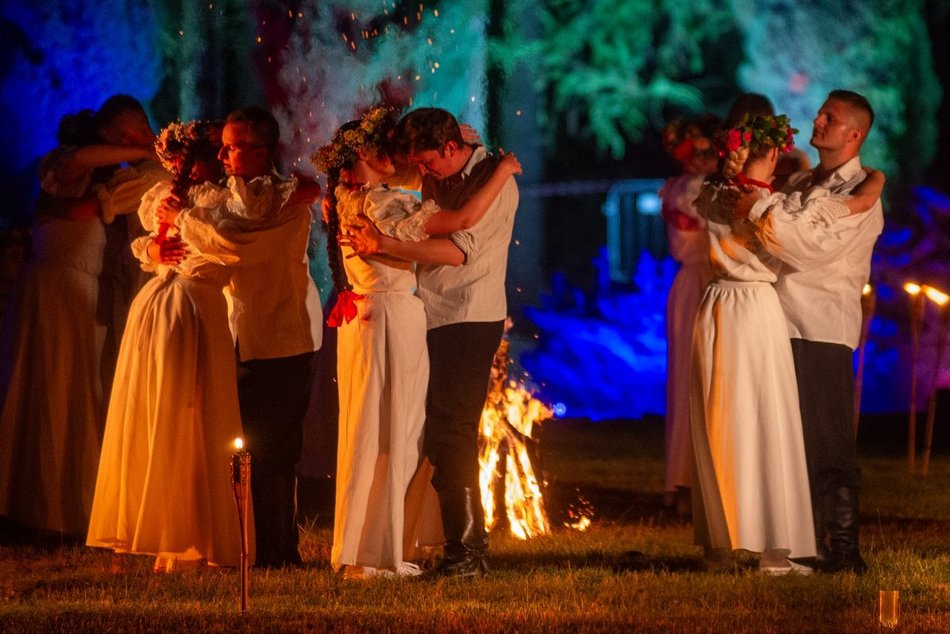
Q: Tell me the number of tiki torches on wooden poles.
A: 4